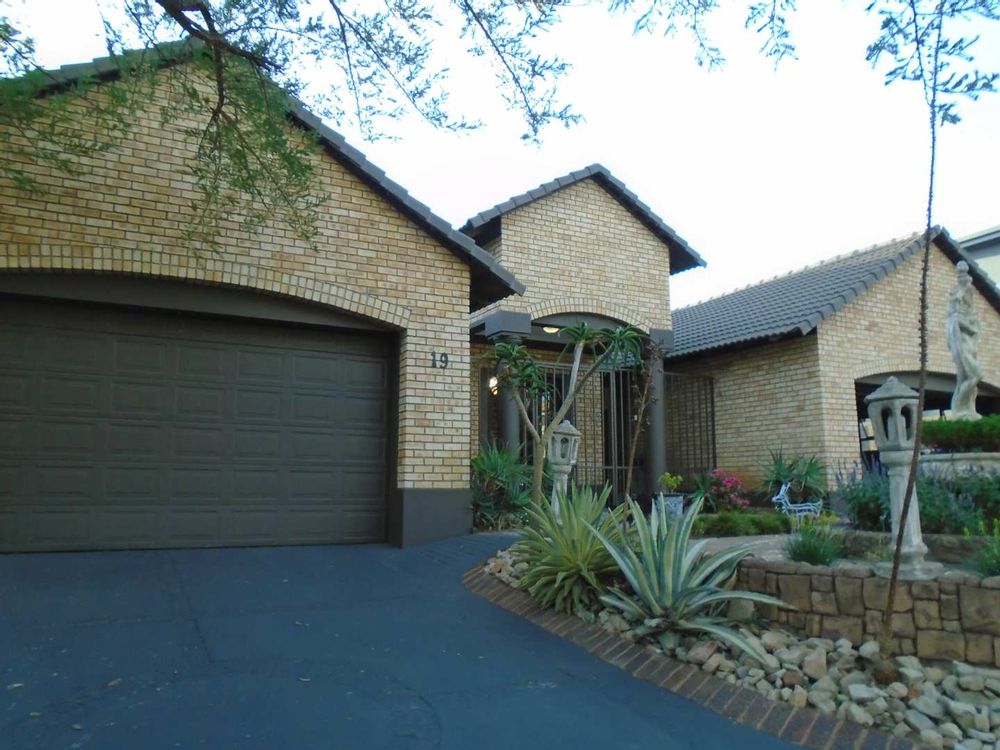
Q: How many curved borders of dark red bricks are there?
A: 1